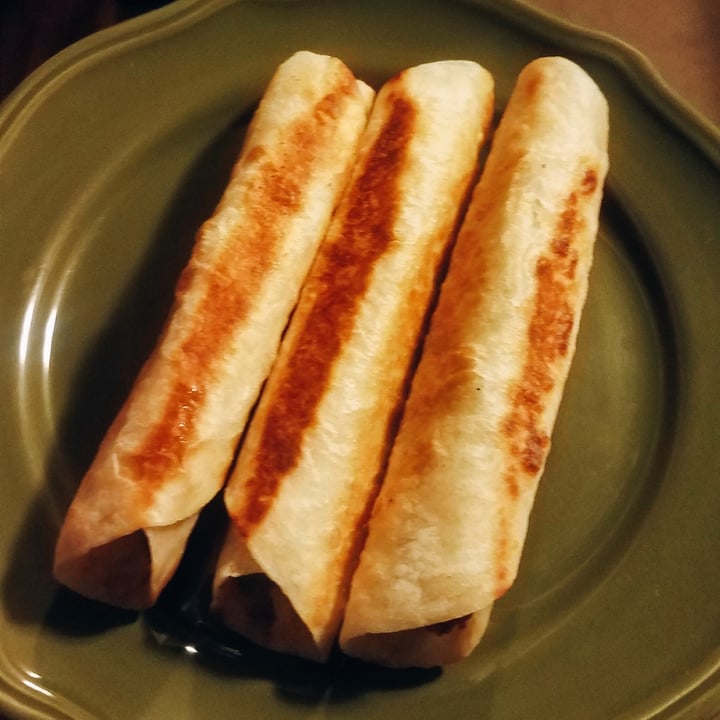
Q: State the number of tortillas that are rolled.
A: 3